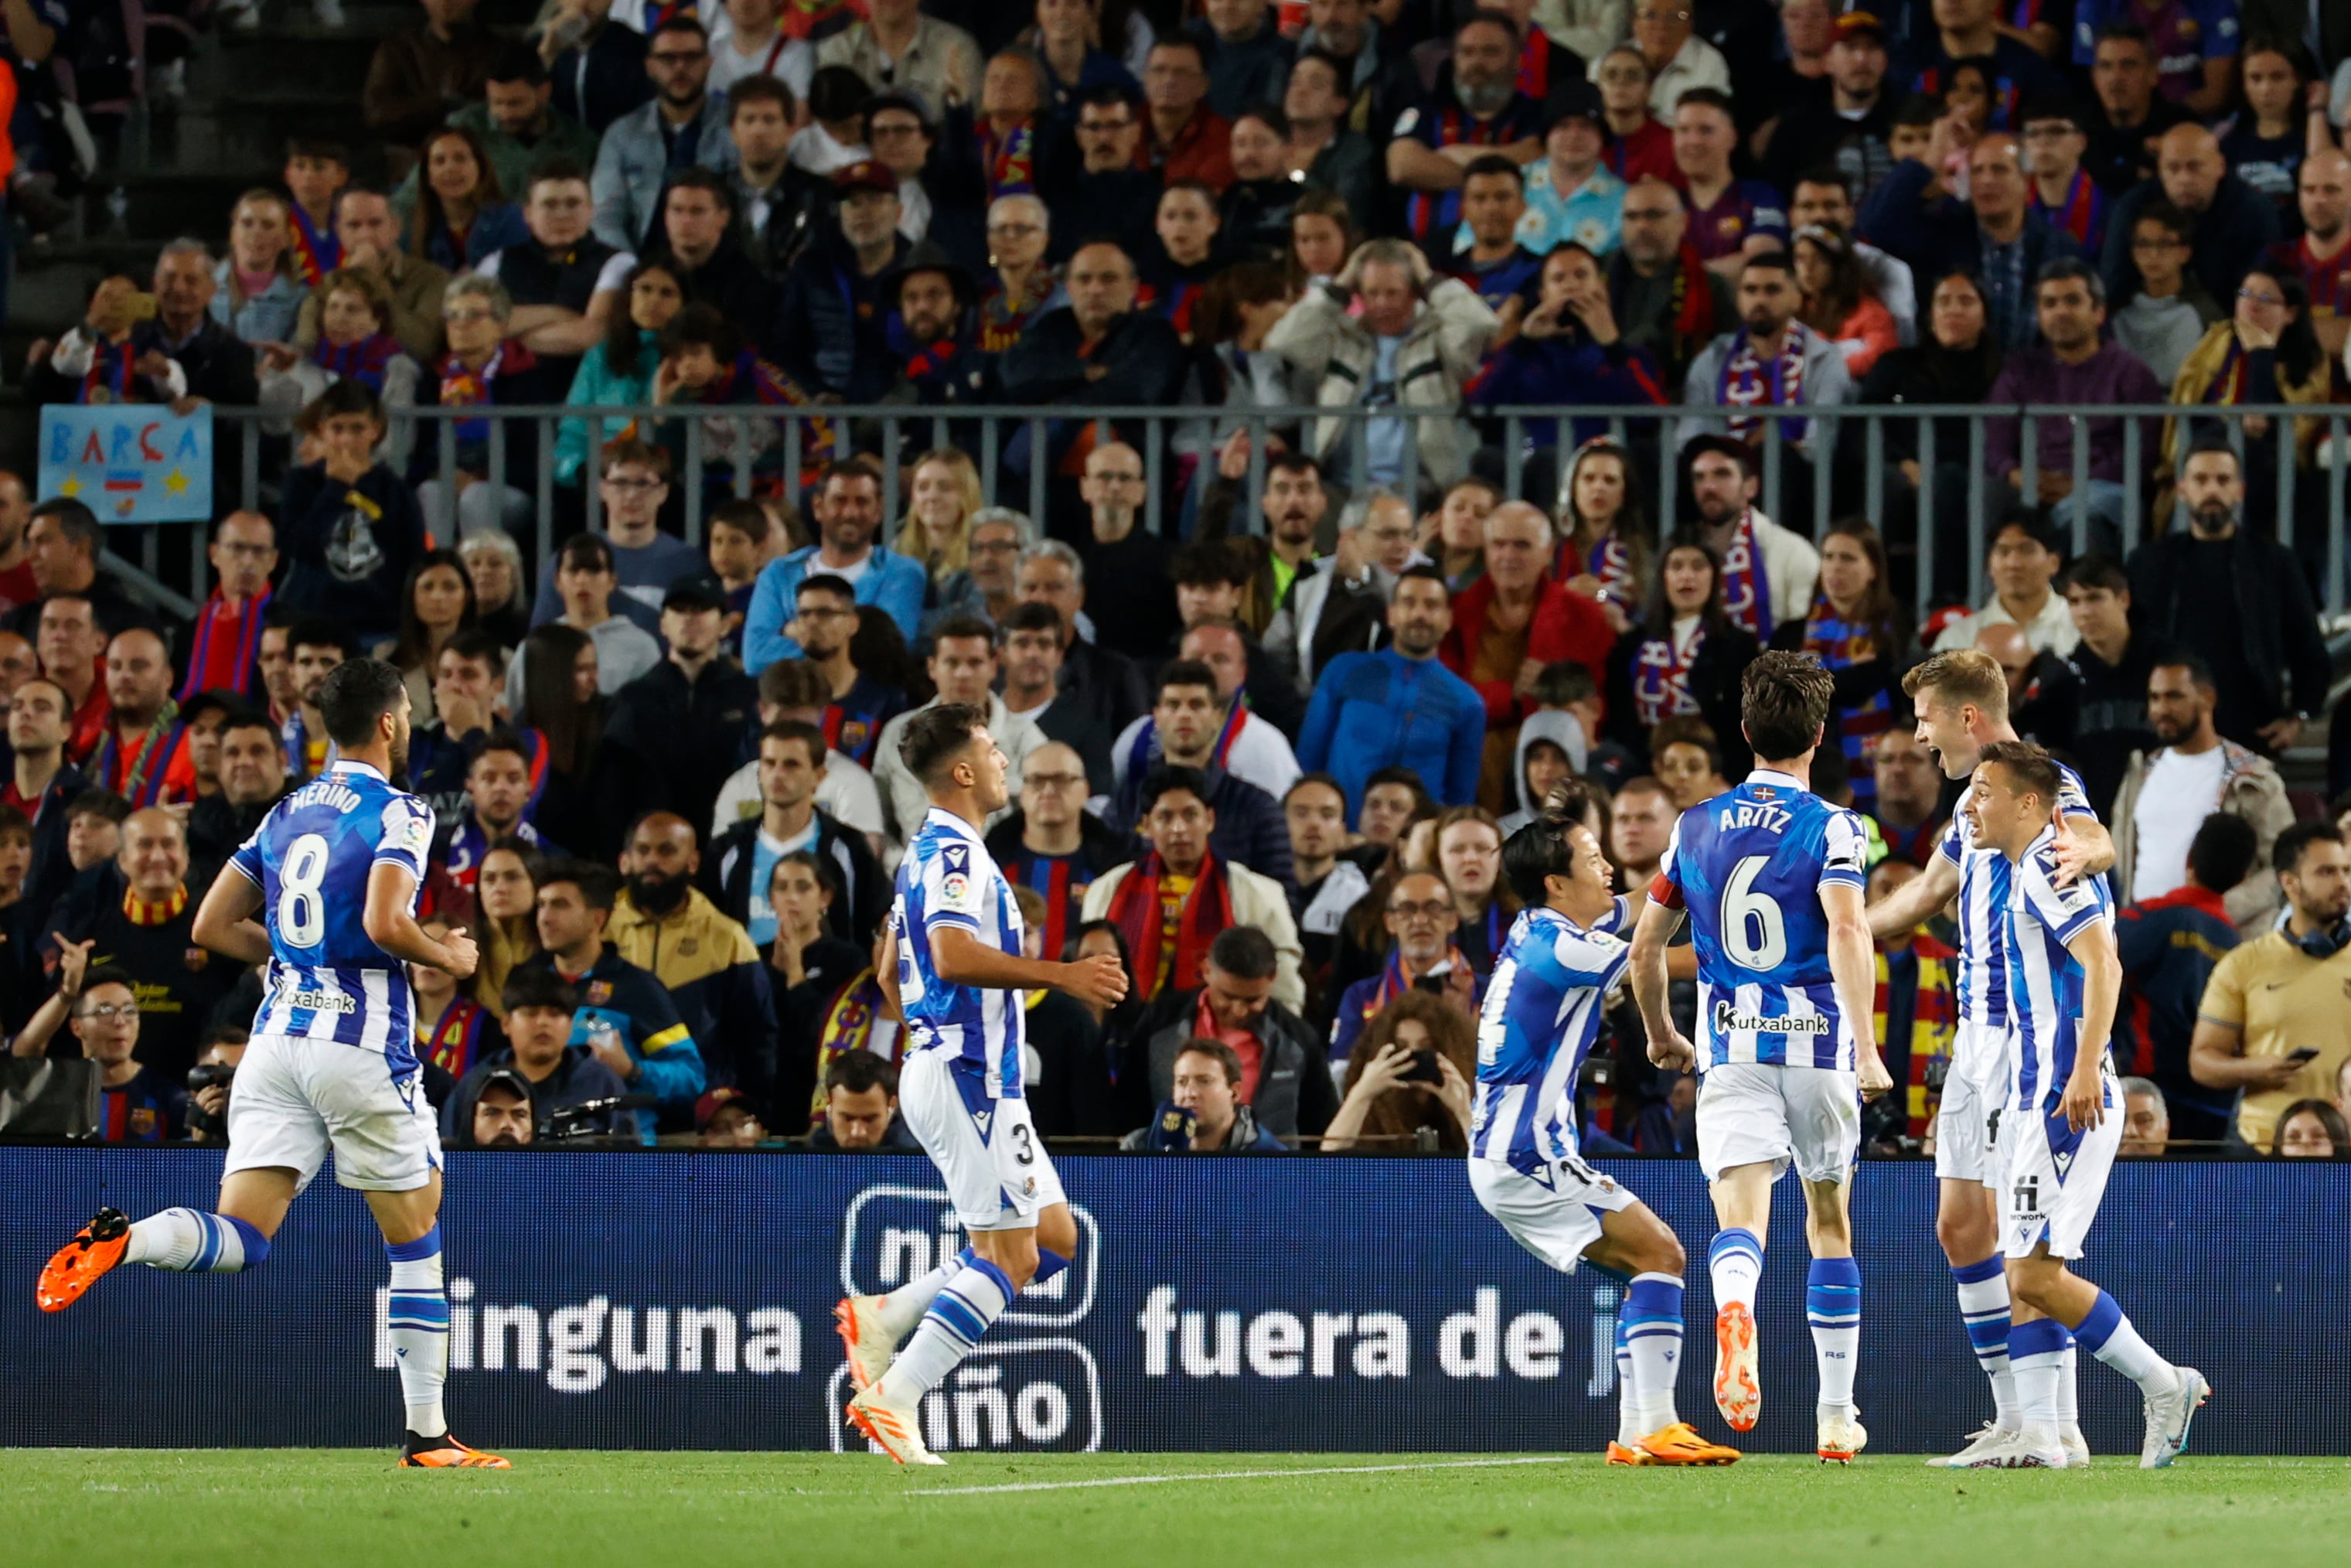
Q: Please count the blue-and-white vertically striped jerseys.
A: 6